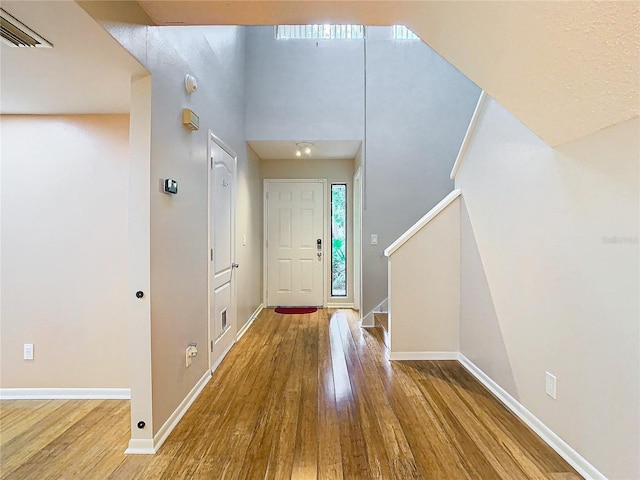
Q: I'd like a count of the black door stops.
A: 2